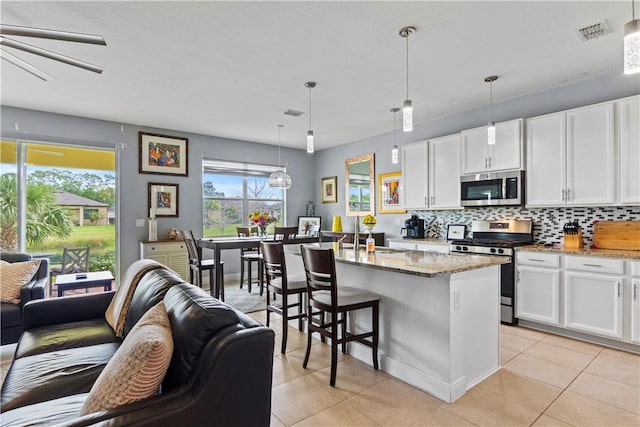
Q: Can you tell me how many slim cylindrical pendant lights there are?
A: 5